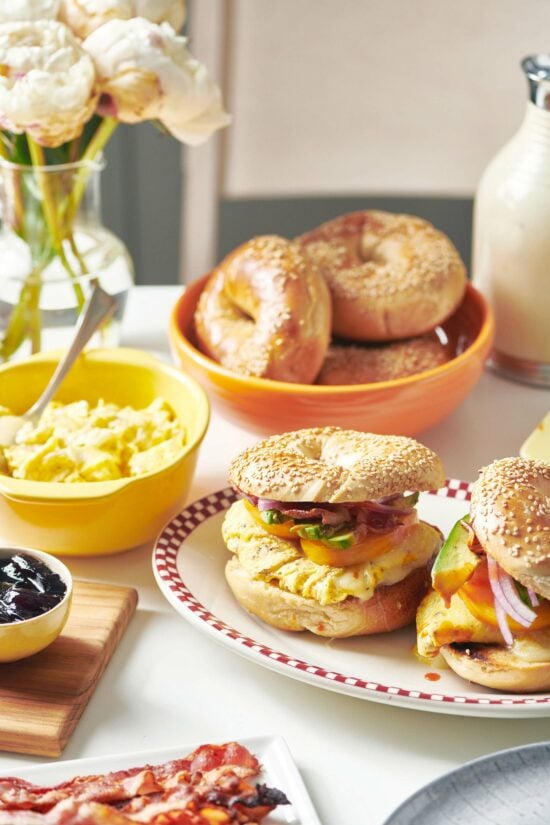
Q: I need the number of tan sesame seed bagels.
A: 5